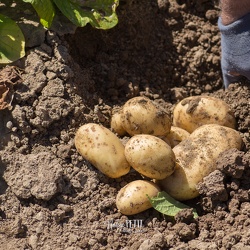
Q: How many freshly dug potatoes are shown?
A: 8